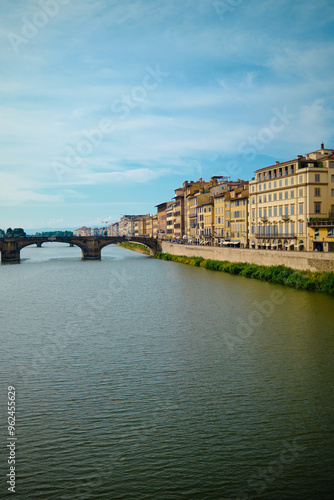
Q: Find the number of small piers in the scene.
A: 2